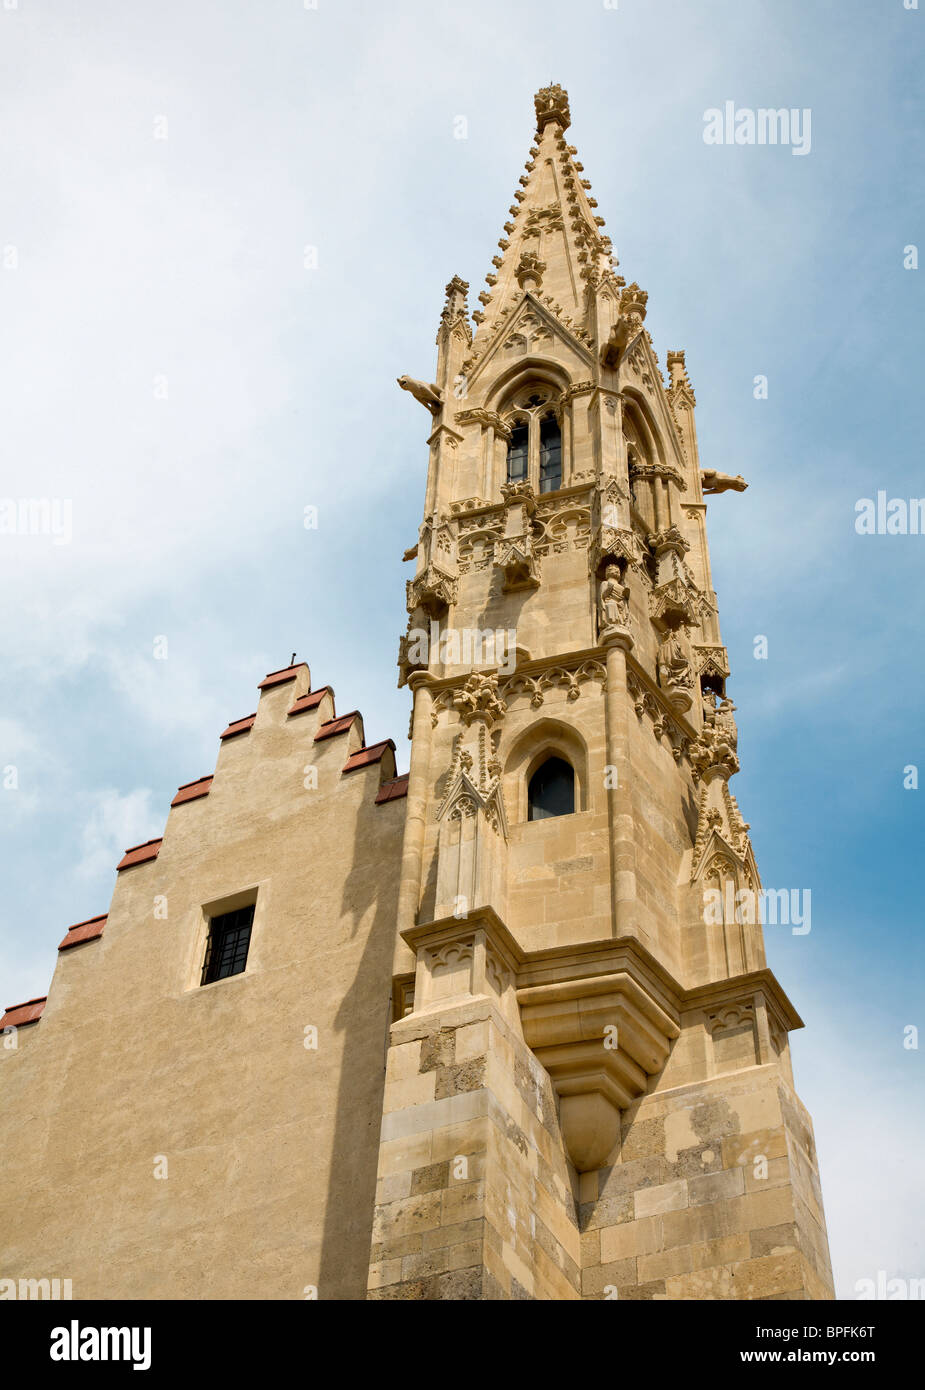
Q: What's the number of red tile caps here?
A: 10